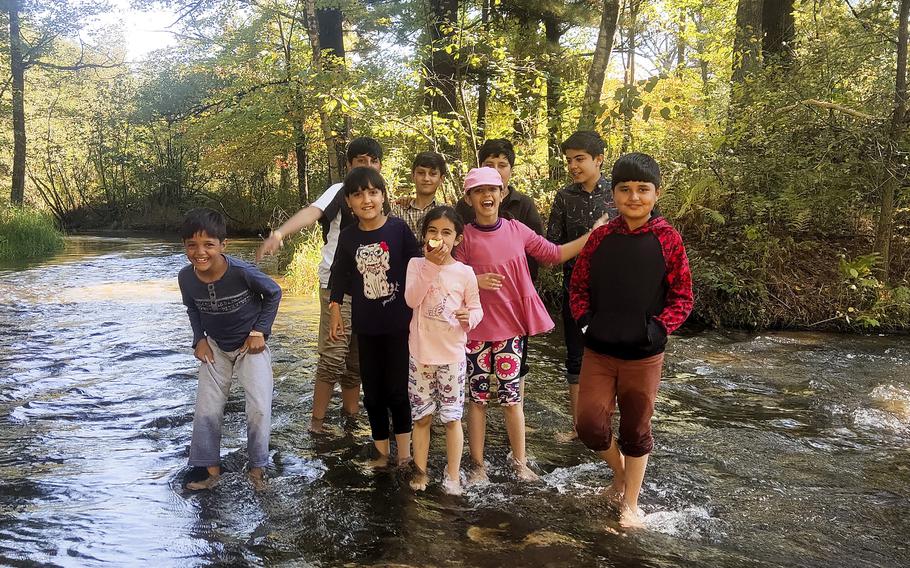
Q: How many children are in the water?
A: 9